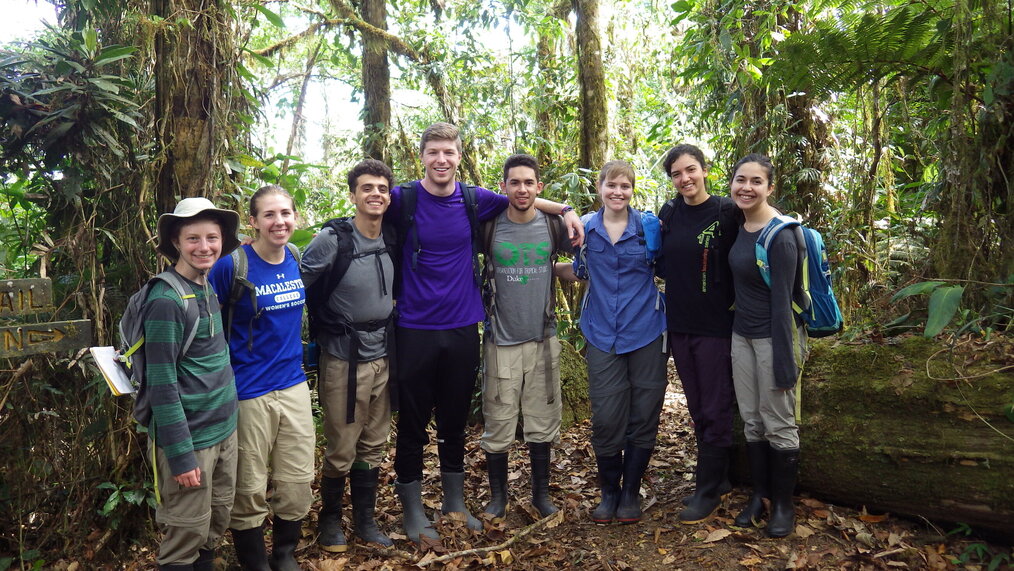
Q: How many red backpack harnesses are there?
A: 0